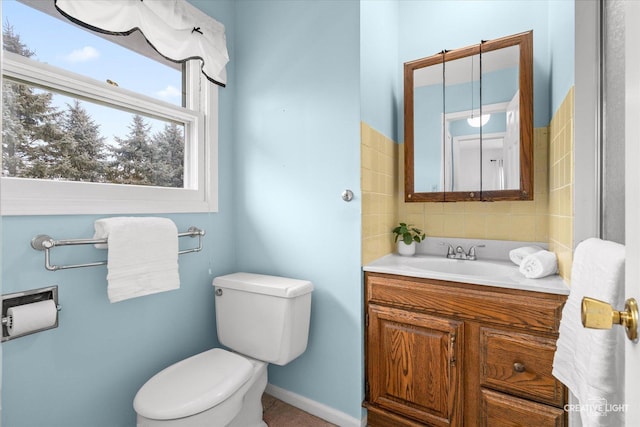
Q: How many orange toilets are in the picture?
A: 0